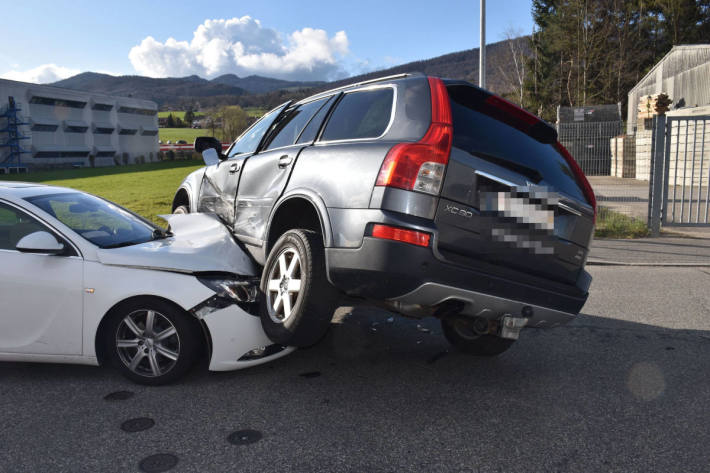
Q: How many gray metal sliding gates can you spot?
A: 1